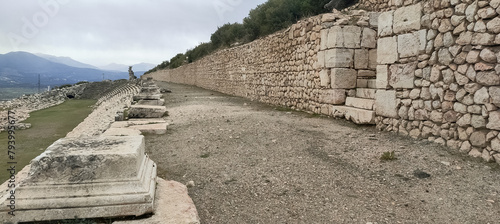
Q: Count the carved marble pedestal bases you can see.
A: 1